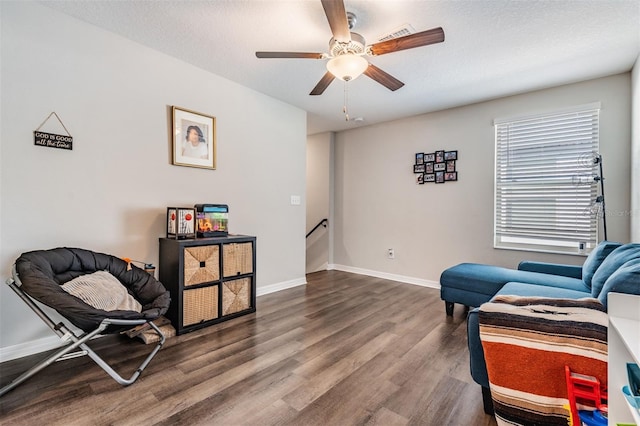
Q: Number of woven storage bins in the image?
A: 4